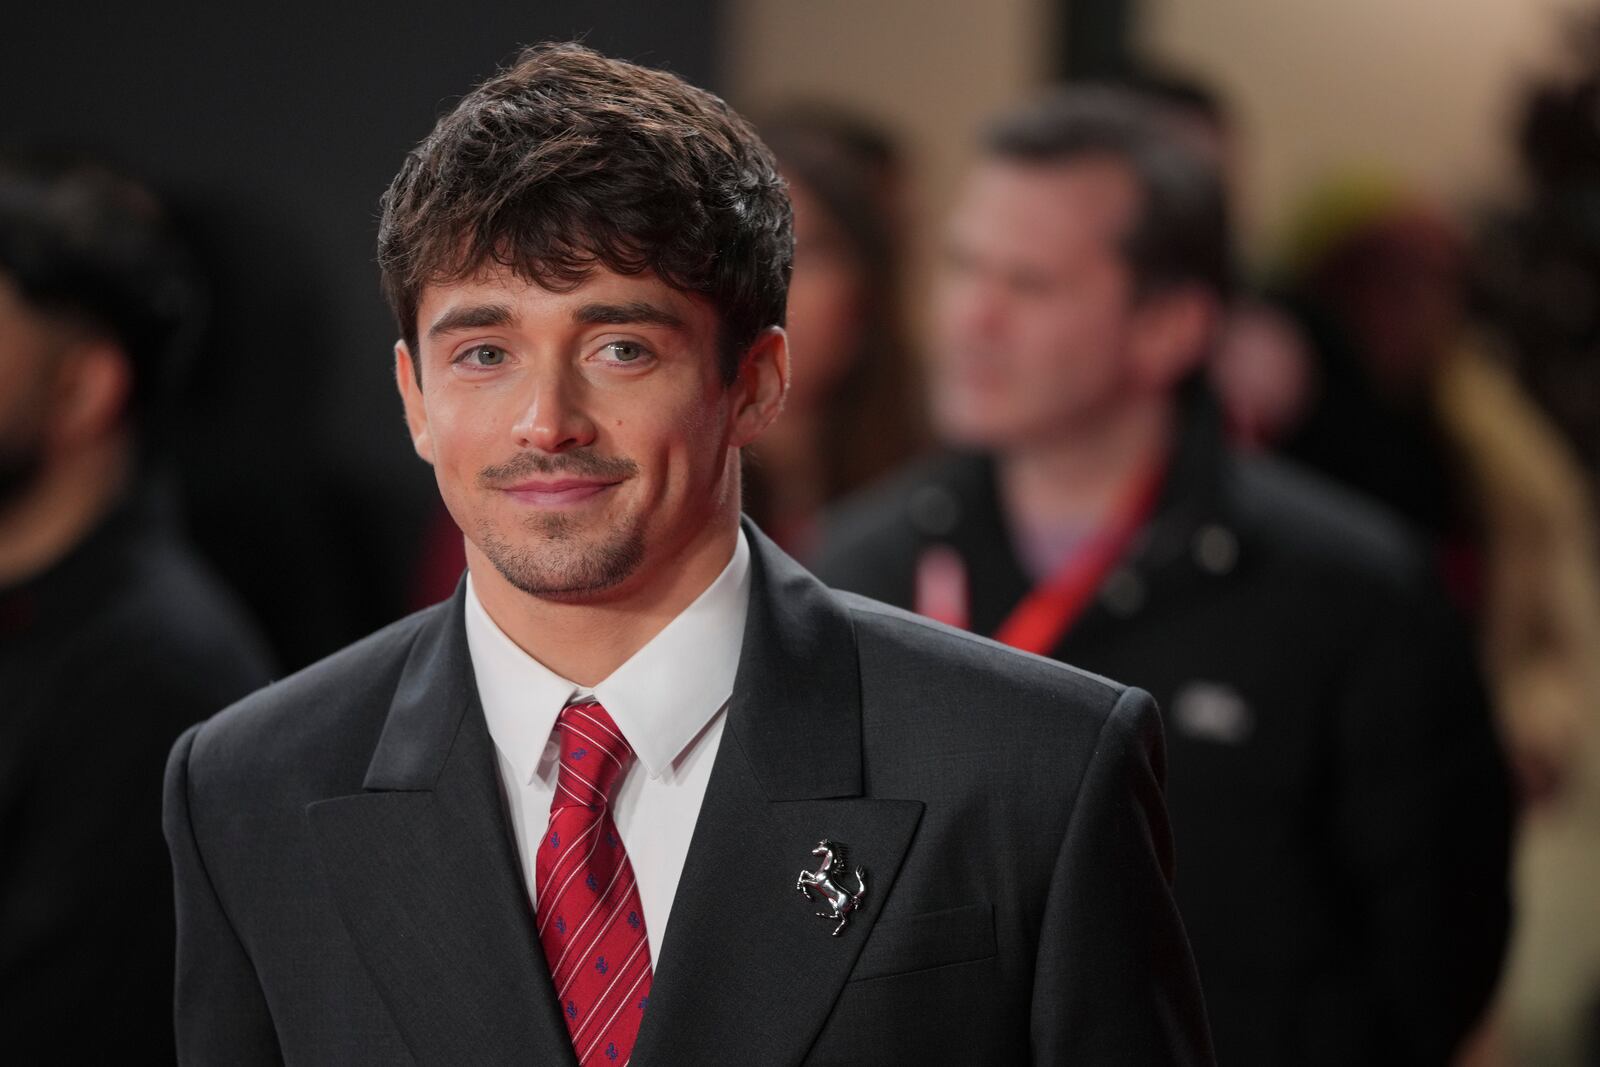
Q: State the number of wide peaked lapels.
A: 2